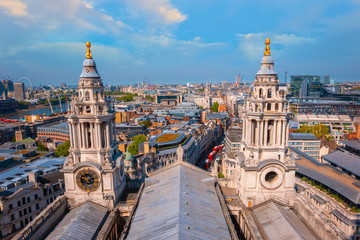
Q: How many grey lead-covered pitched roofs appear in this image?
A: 3